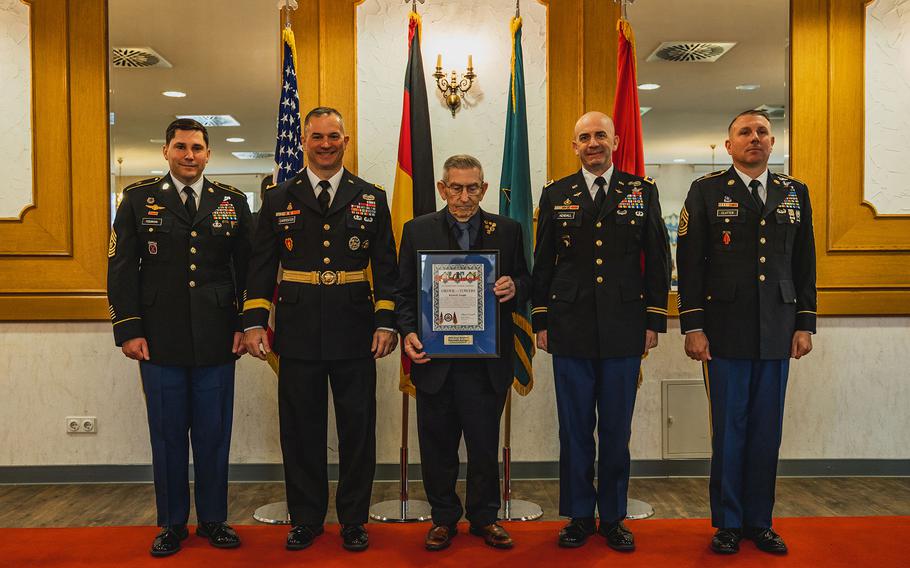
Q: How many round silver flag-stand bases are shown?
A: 4